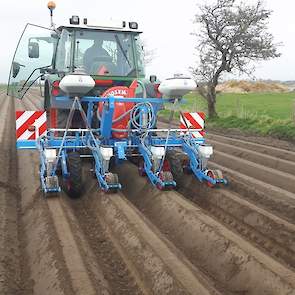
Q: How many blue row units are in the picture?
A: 4